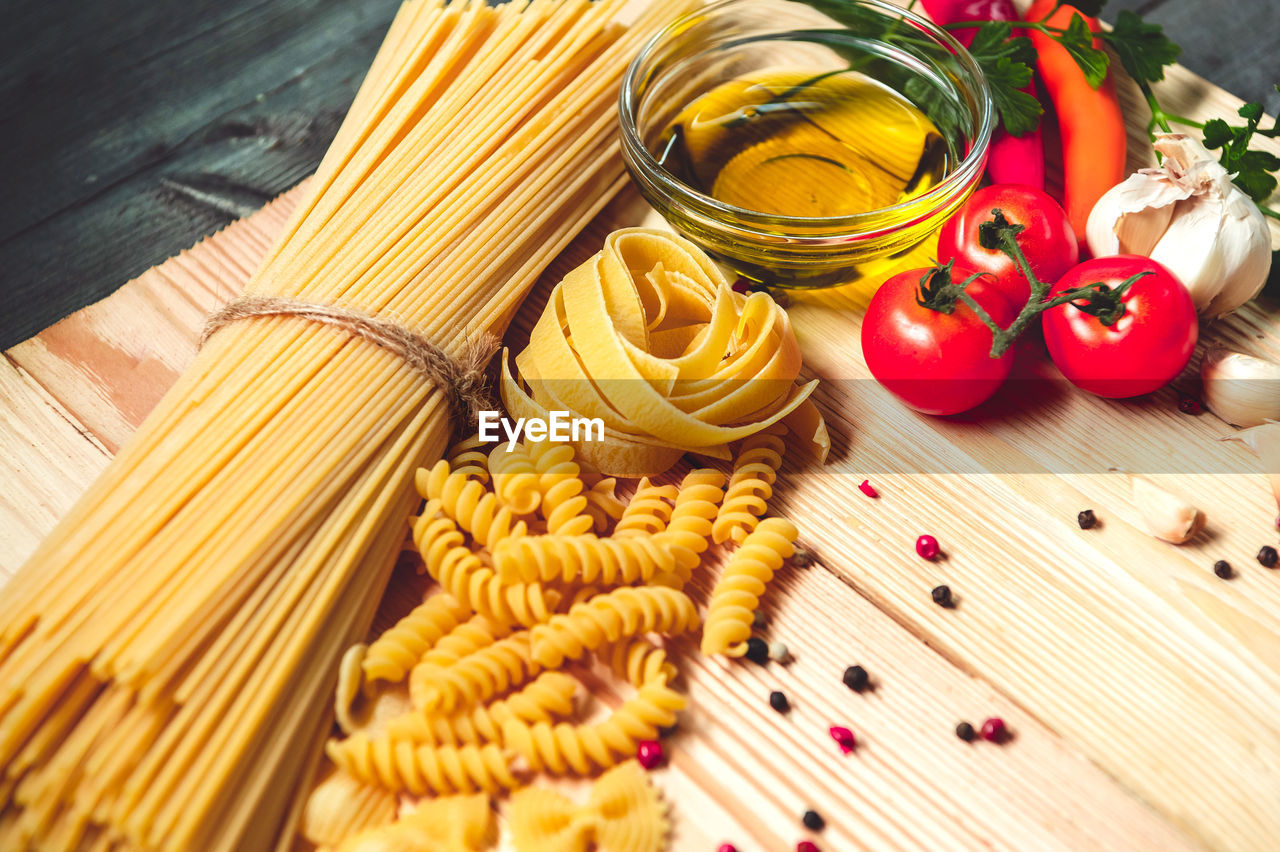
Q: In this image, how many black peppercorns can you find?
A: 9